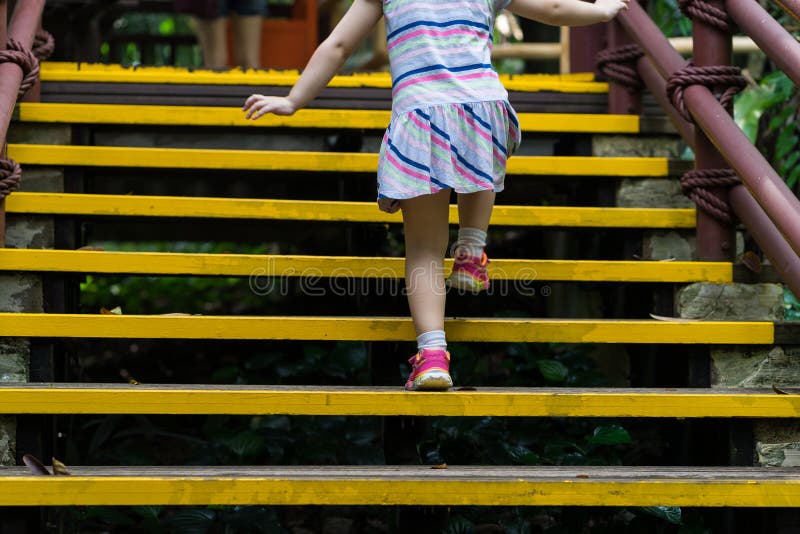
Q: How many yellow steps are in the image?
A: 8